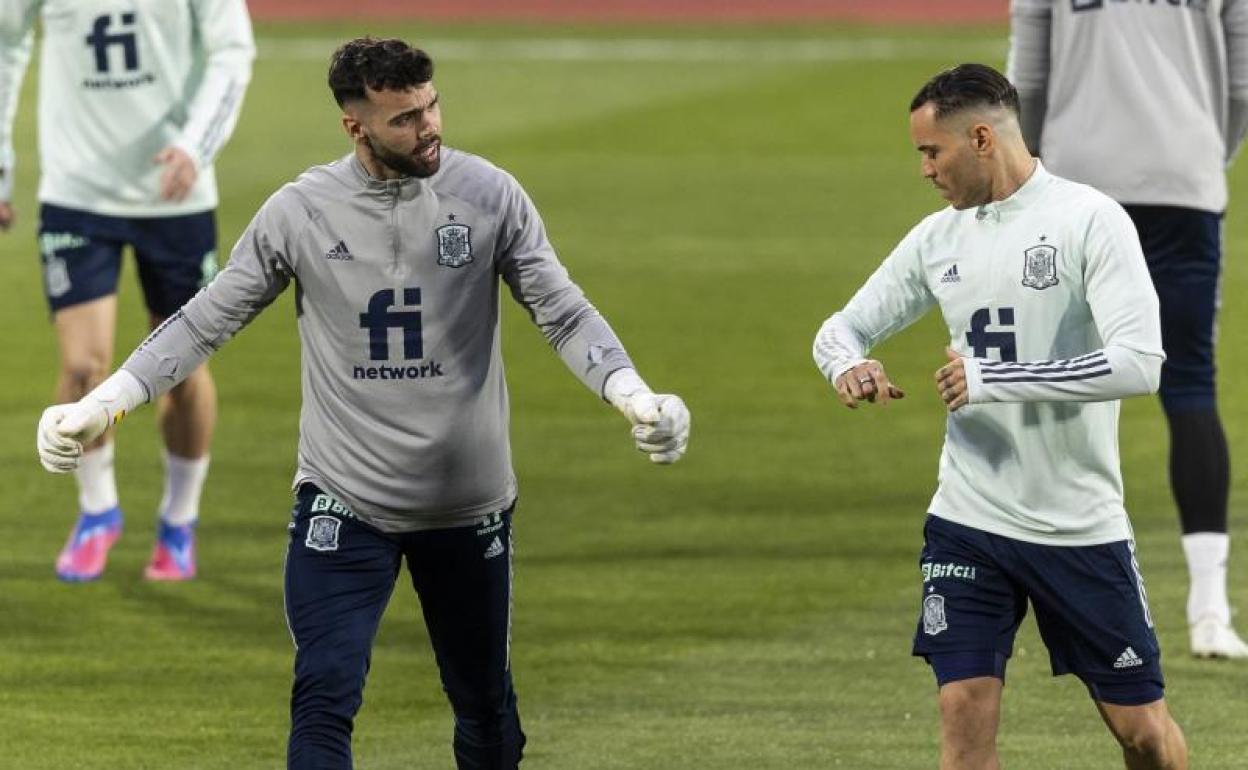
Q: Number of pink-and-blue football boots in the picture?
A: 2